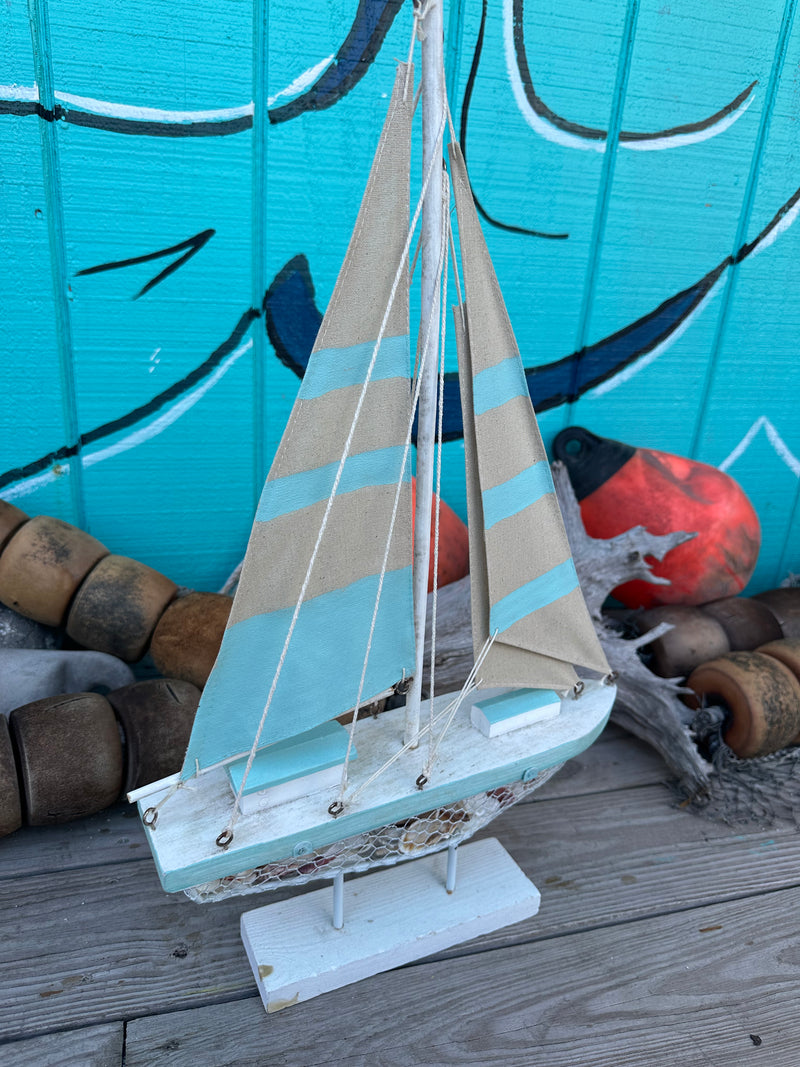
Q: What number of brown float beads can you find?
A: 12